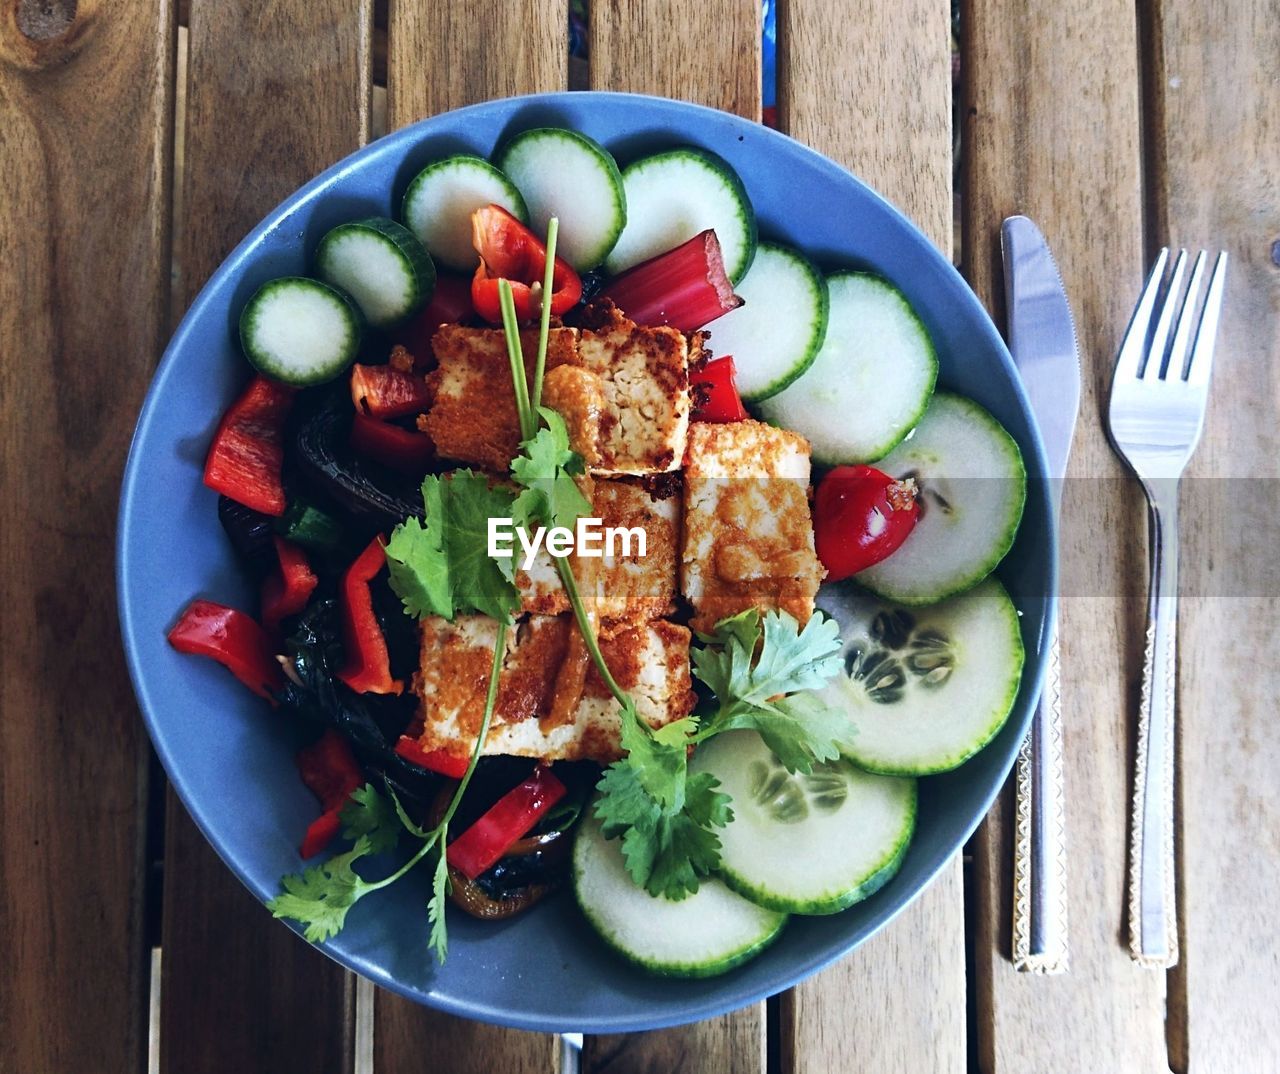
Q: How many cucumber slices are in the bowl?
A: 11